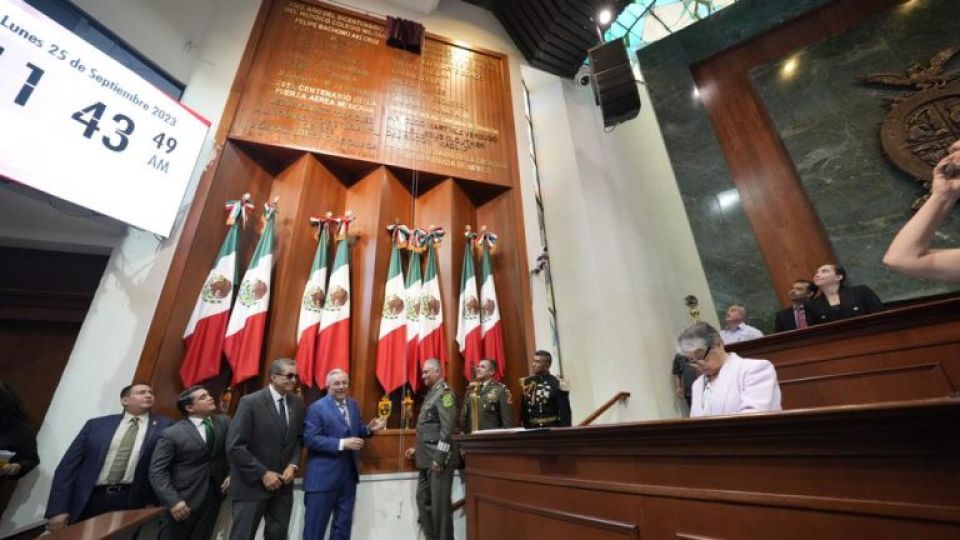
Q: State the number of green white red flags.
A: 9